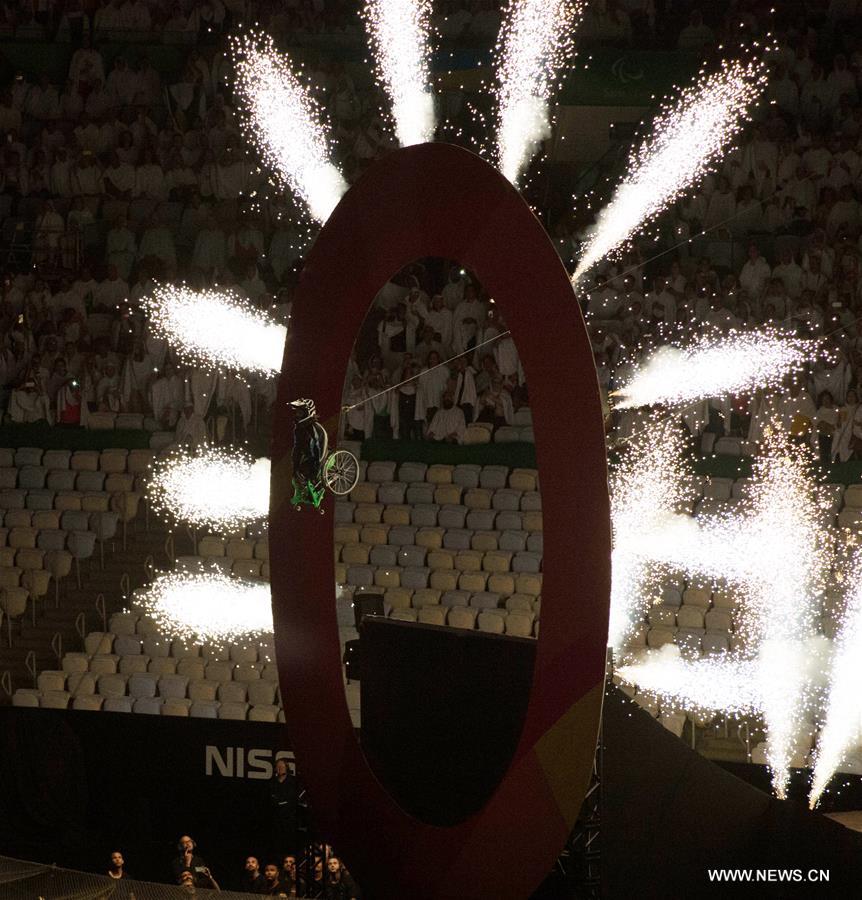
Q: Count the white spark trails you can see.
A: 13